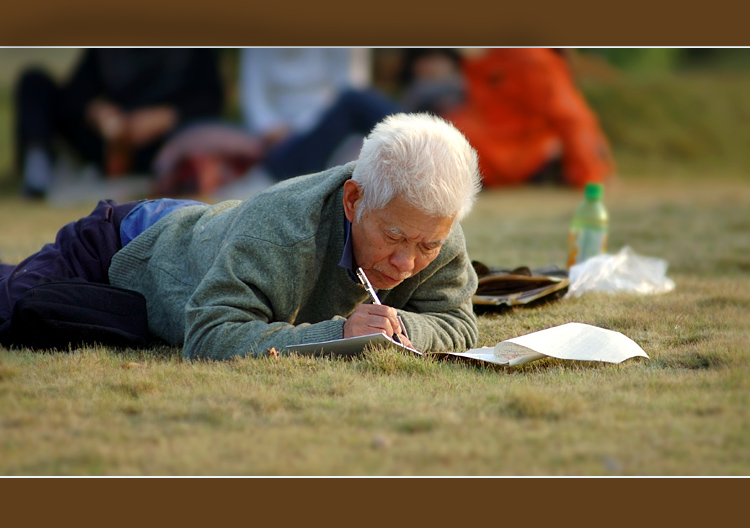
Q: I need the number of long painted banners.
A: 0